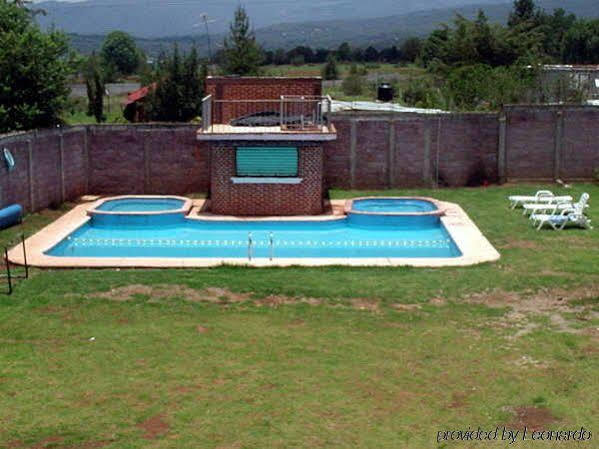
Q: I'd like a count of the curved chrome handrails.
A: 2